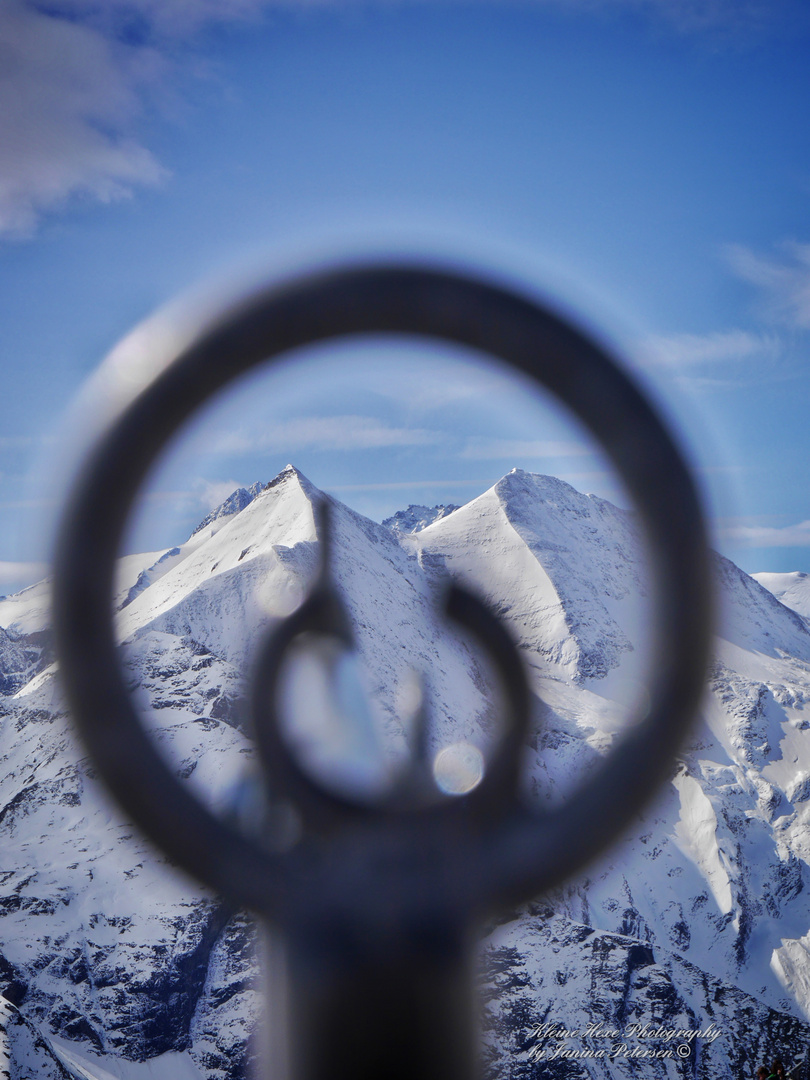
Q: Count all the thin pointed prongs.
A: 2